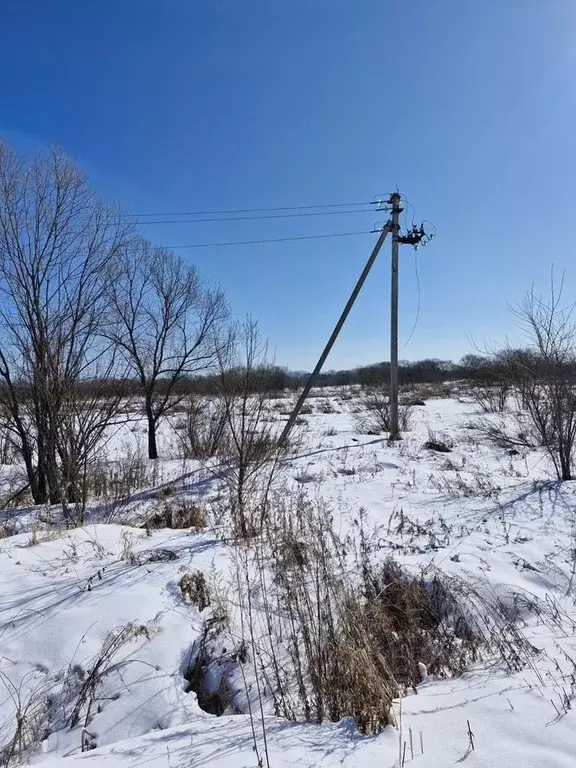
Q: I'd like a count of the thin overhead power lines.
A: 3